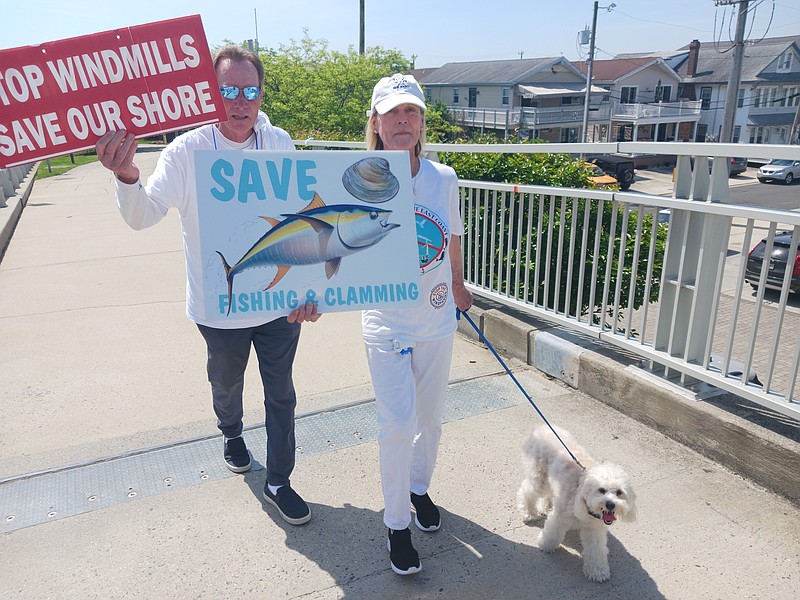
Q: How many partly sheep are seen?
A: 0